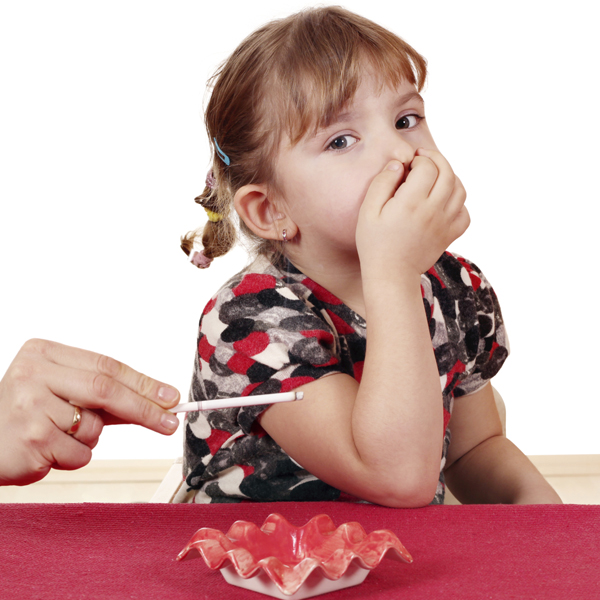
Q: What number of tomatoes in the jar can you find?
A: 0